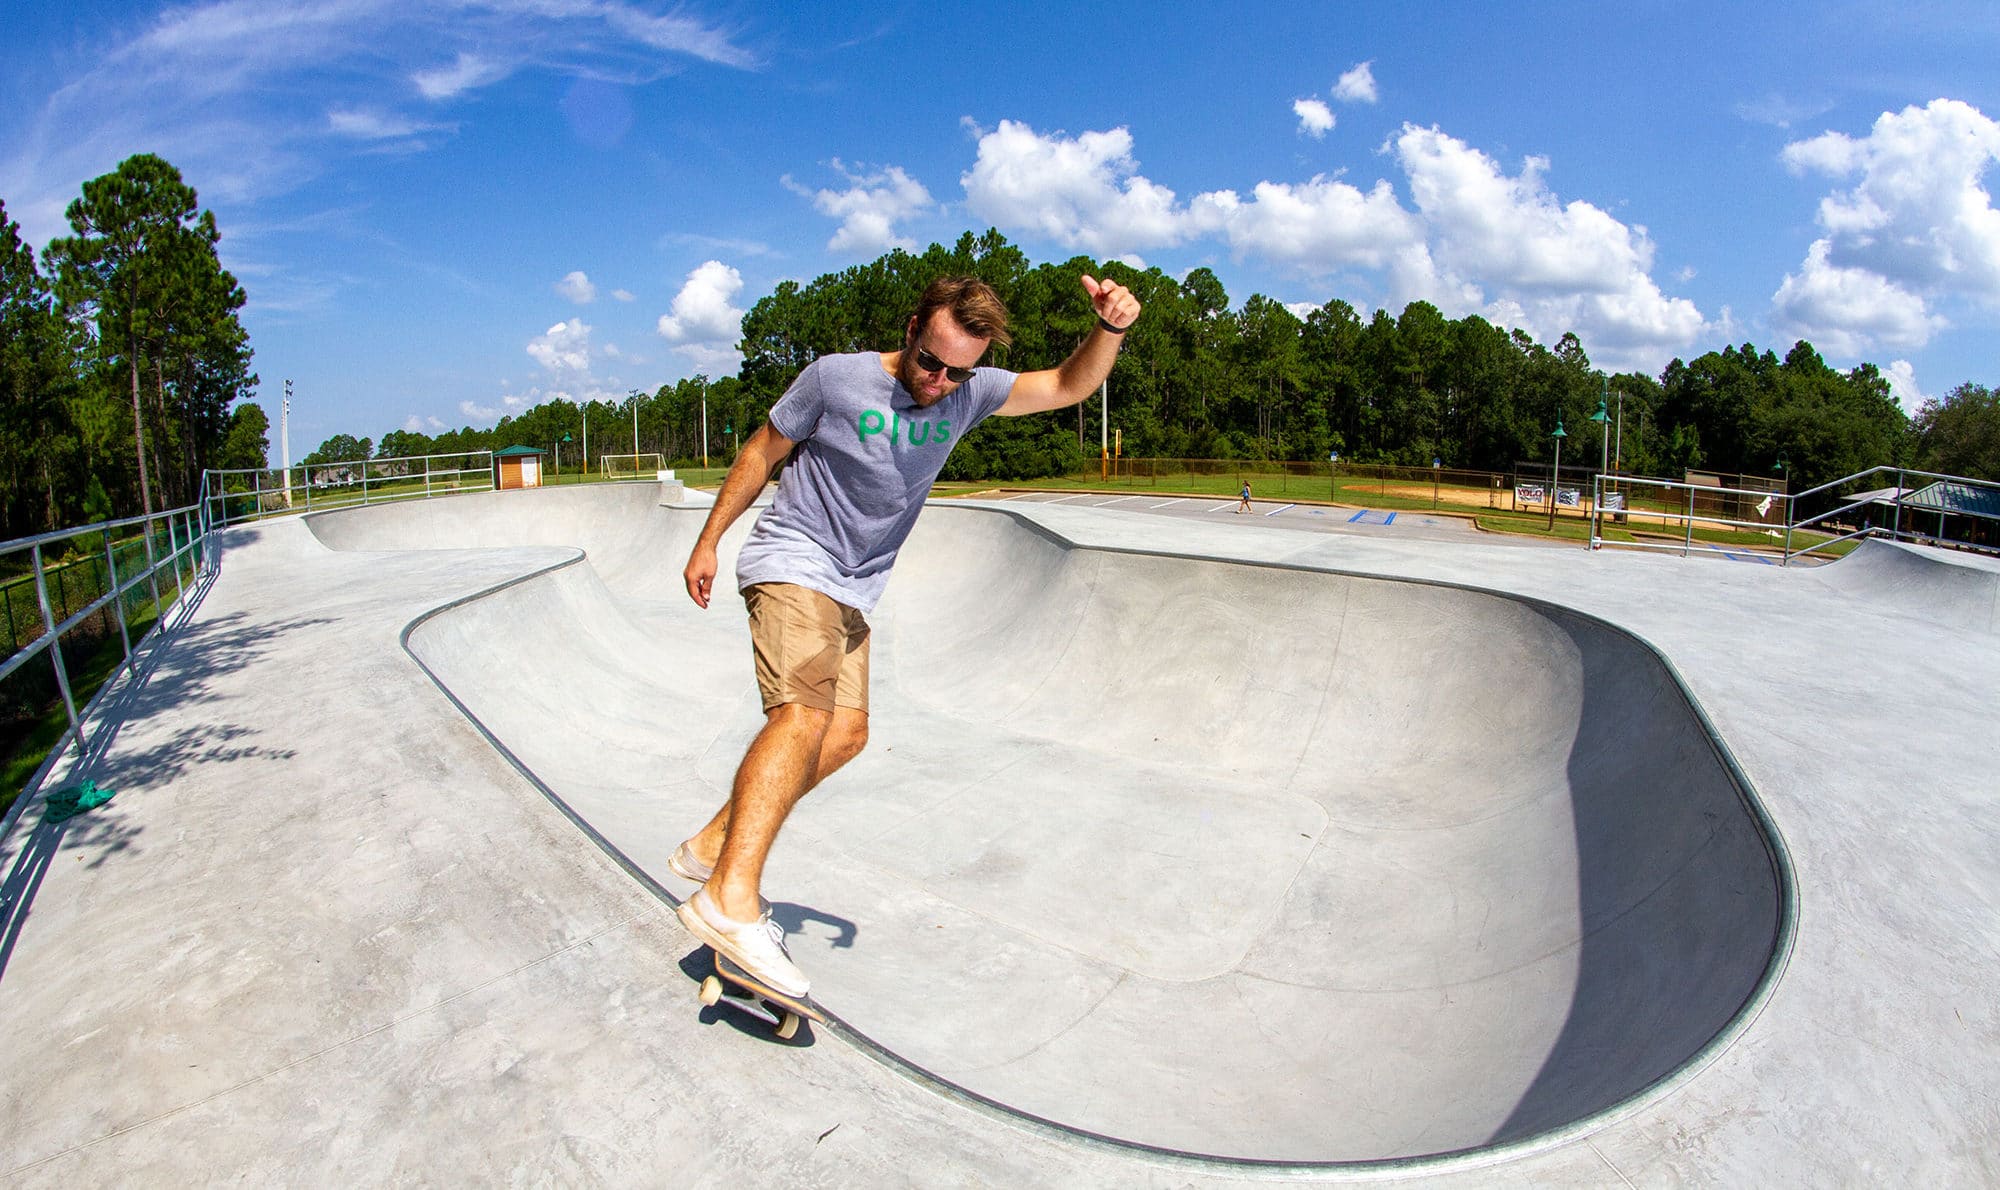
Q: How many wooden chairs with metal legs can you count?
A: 0